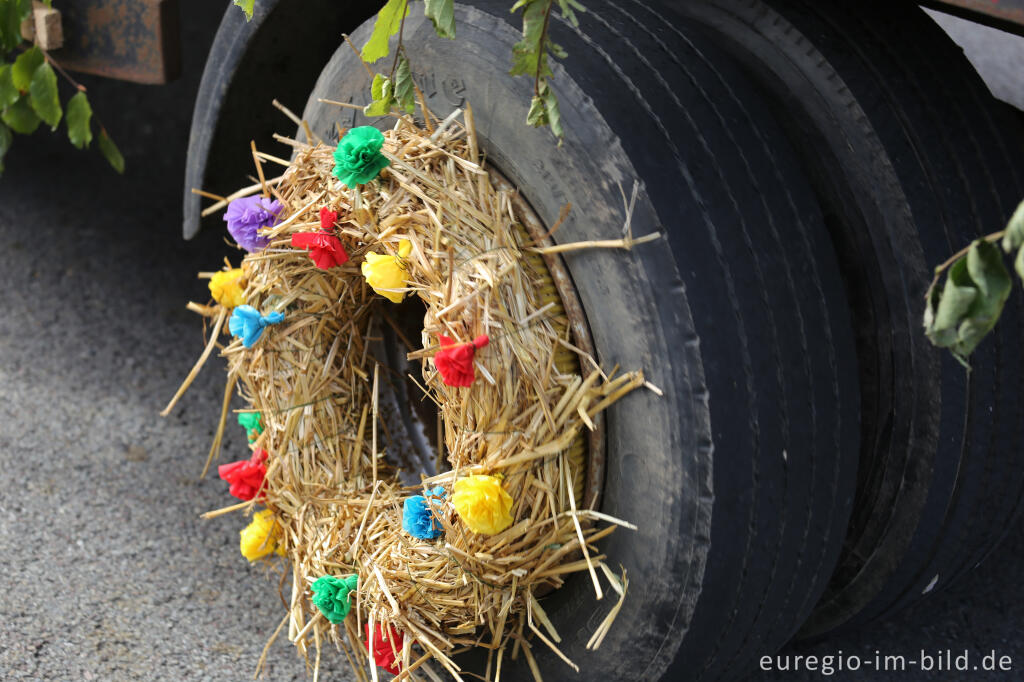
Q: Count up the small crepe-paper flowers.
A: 14